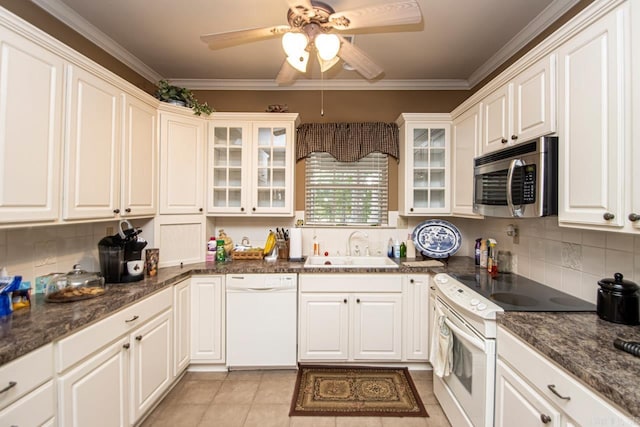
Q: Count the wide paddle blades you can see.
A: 5